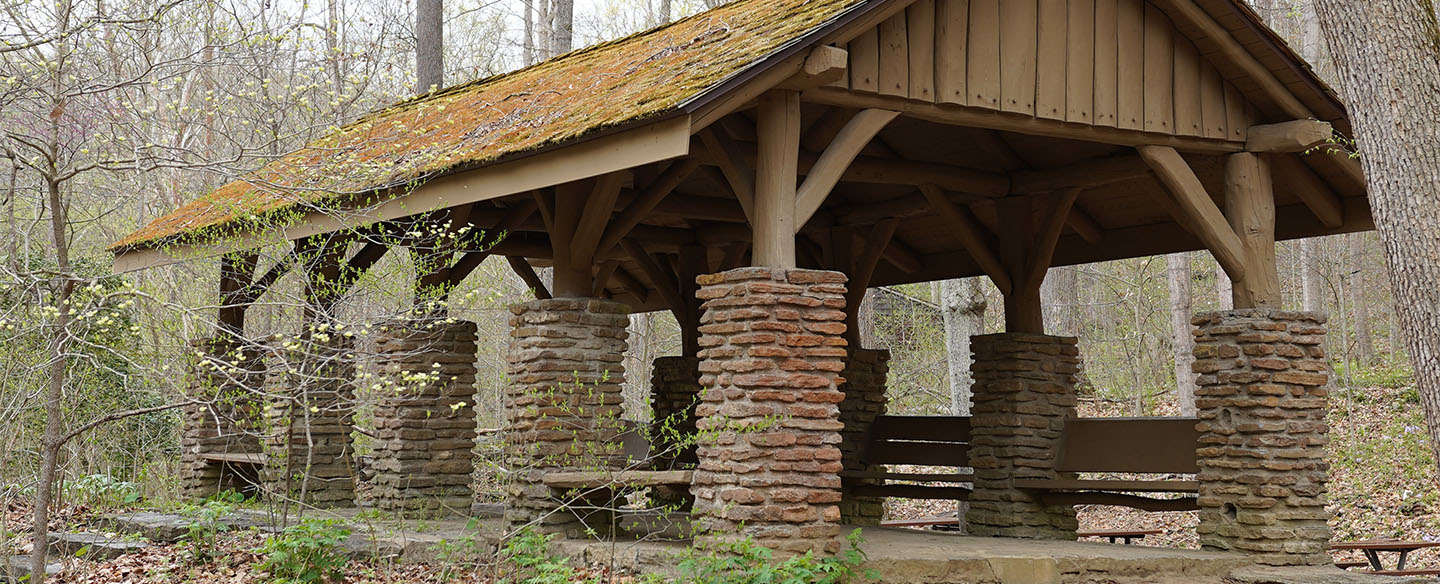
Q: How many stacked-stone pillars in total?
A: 9